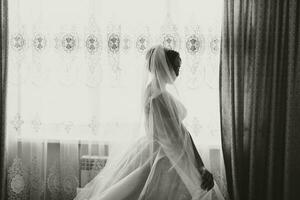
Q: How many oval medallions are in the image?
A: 9